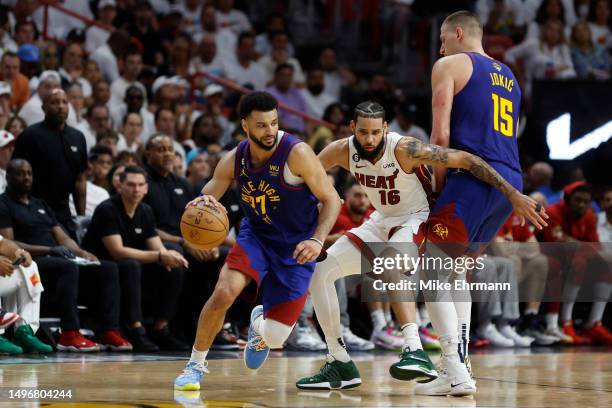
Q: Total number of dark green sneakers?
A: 2